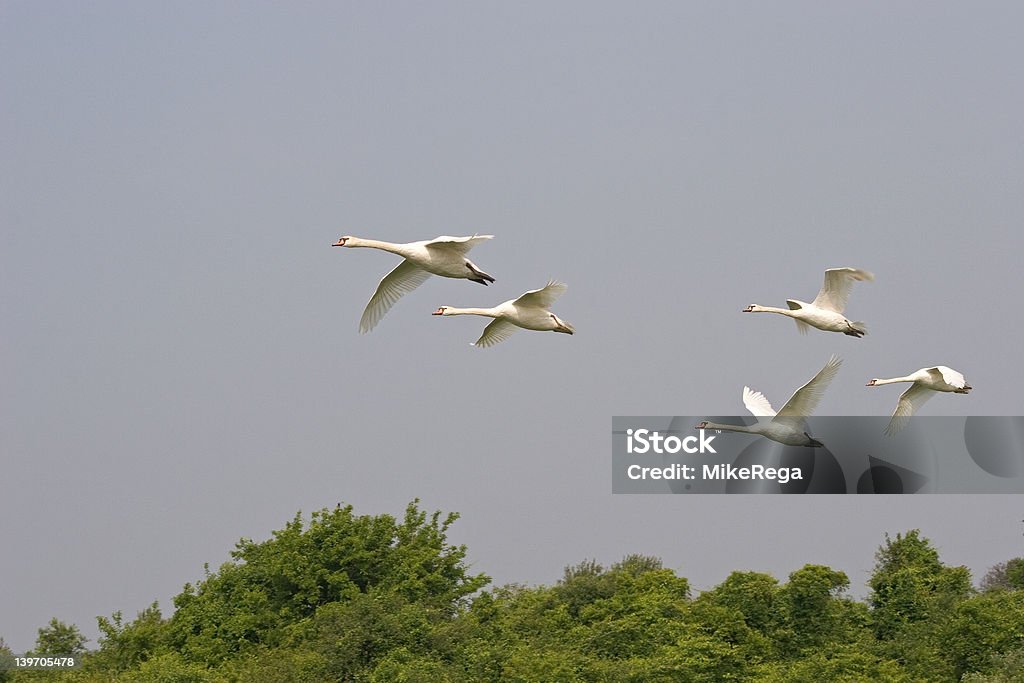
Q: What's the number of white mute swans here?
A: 5